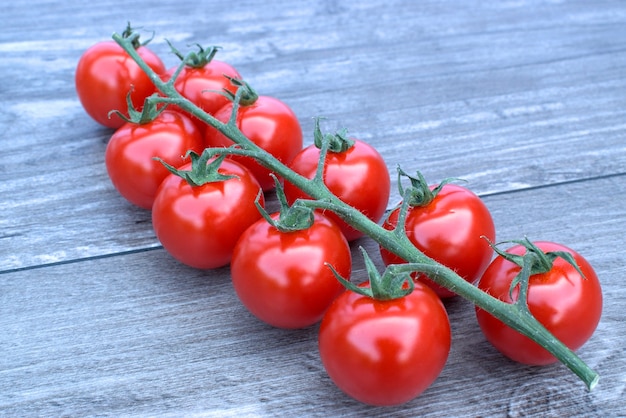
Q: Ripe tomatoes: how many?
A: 10